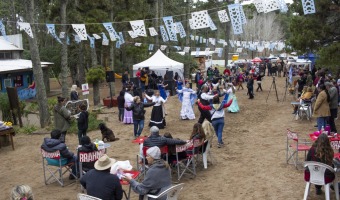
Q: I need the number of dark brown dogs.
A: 1